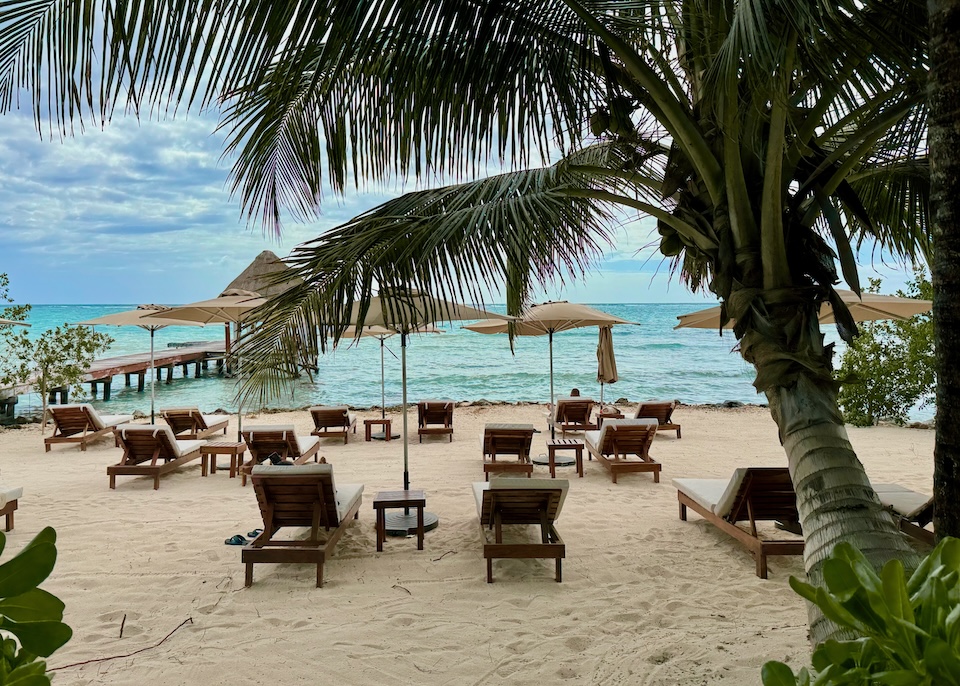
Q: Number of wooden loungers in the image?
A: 15